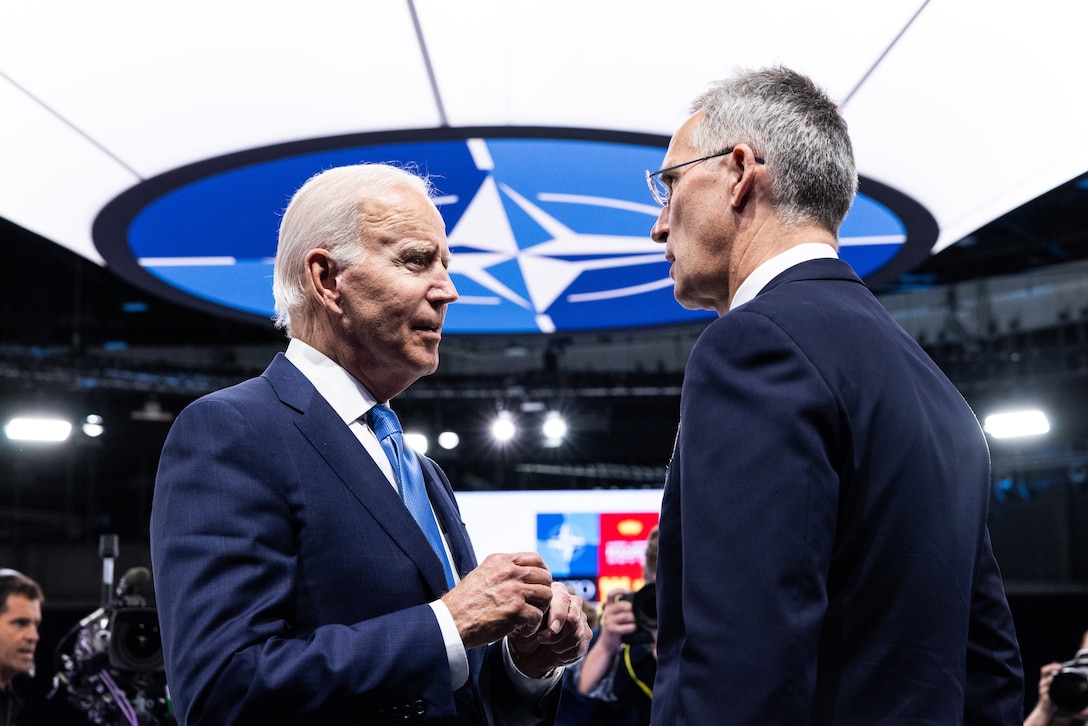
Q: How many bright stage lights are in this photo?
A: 7